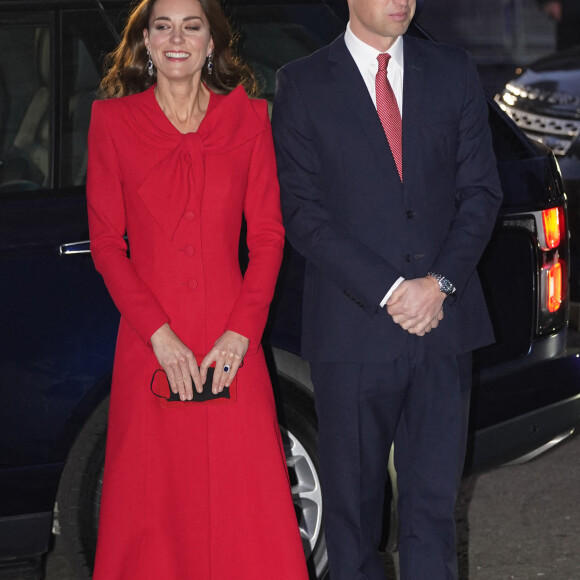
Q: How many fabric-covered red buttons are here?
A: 3